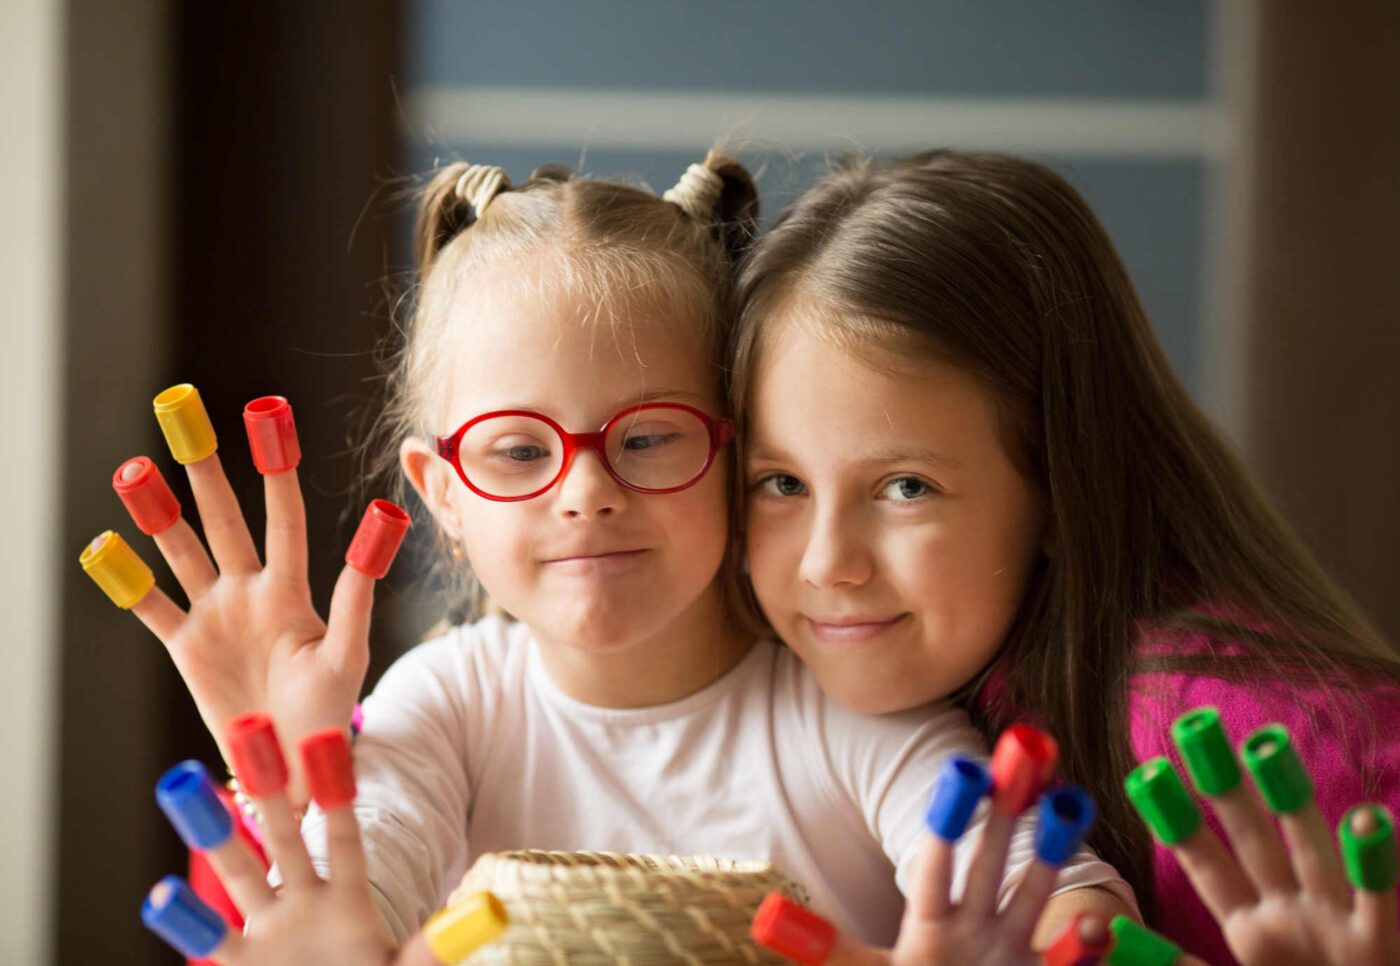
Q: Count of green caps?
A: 5